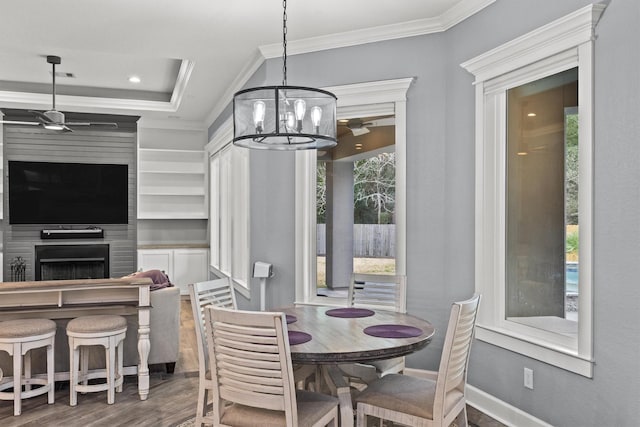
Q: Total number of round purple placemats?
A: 4